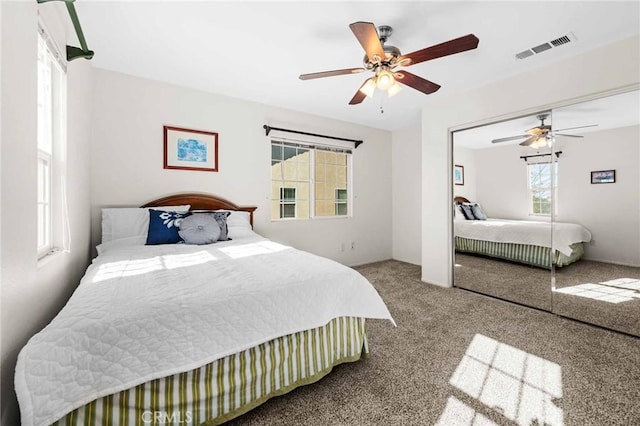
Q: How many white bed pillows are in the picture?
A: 2